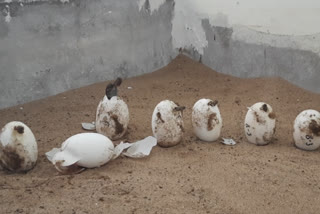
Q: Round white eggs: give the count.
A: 7